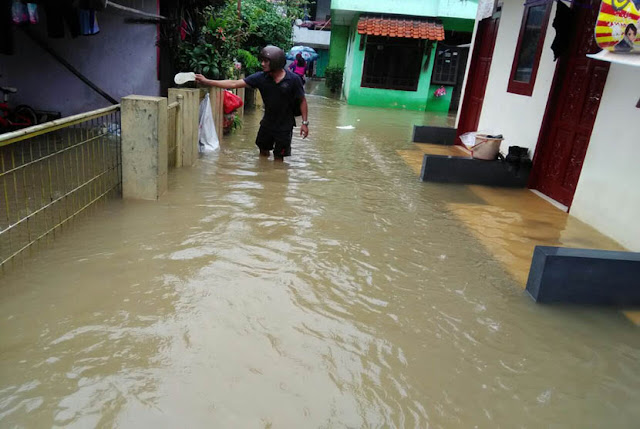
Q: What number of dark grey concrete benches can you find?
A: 3